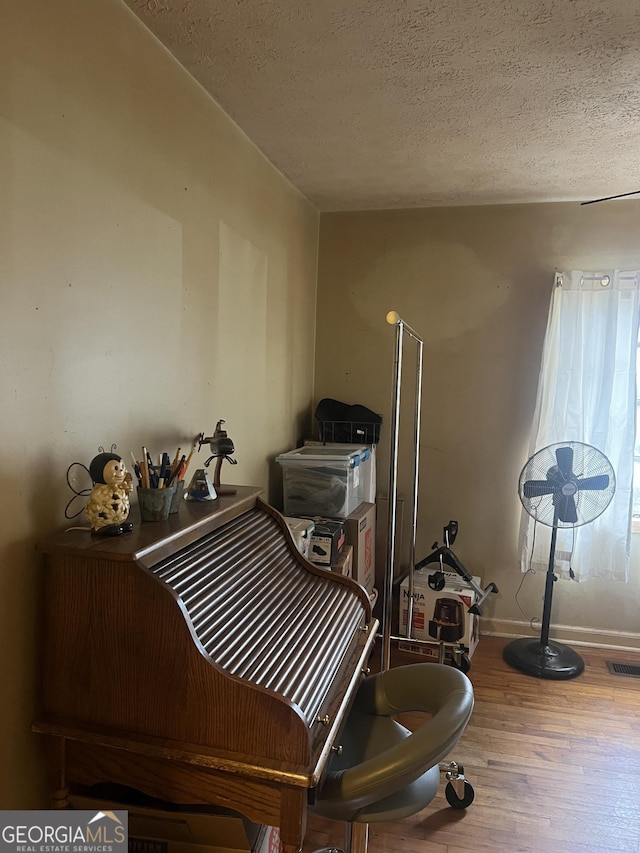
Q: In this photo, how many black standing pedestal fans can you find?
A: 1